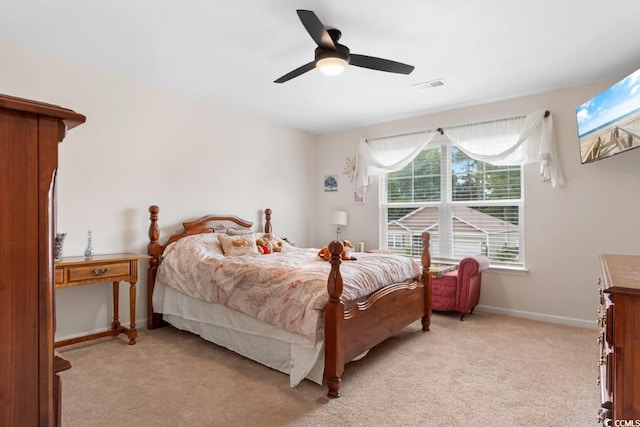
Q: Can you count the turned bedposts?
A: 4